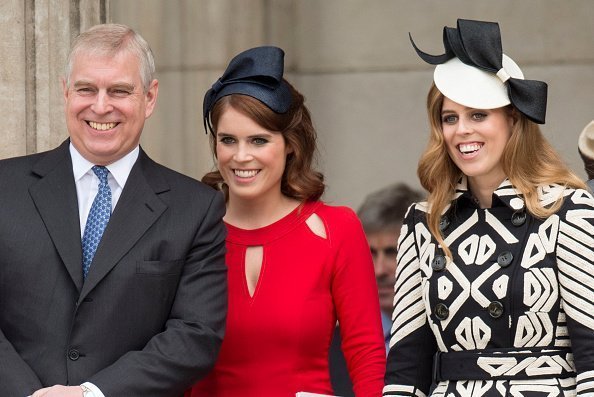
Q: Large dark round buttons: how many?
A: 6